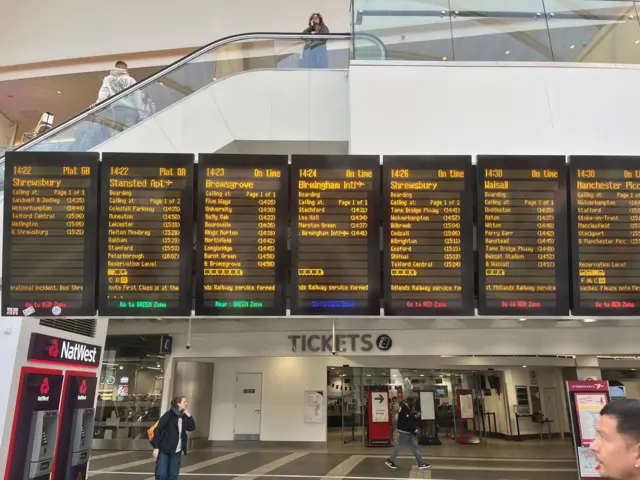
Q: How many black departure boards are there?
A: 7